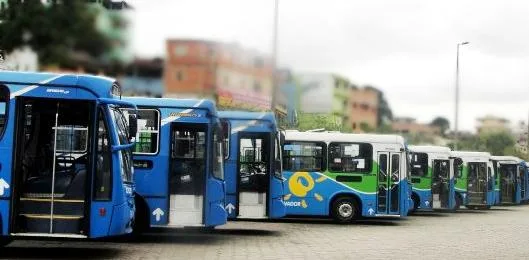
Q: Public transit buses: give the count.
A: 8